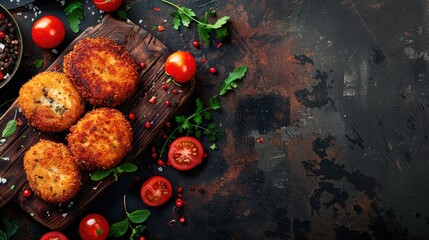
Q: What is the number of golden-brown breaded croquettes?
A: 4